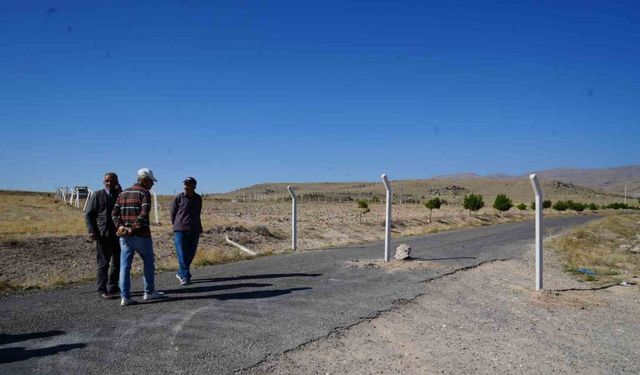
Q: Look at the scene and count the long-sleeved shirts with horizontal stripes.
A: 1